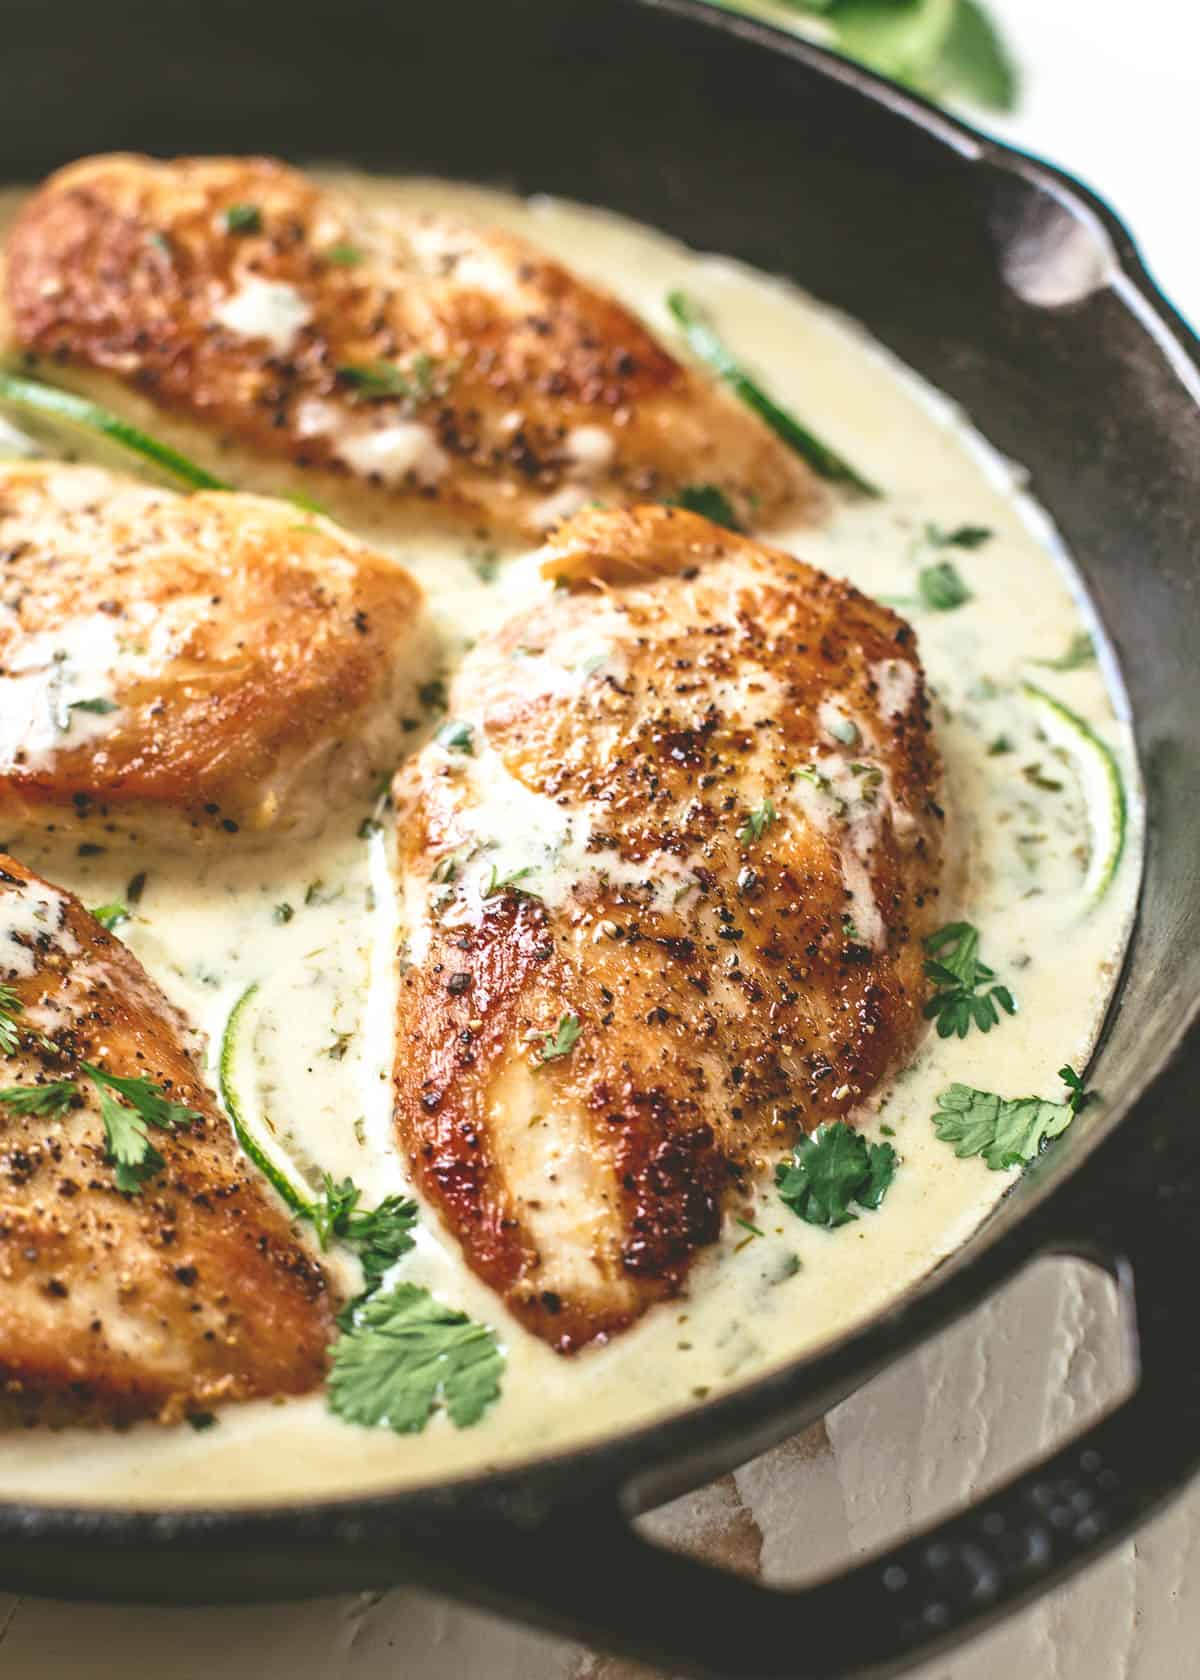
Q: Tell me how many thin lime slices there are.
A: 4